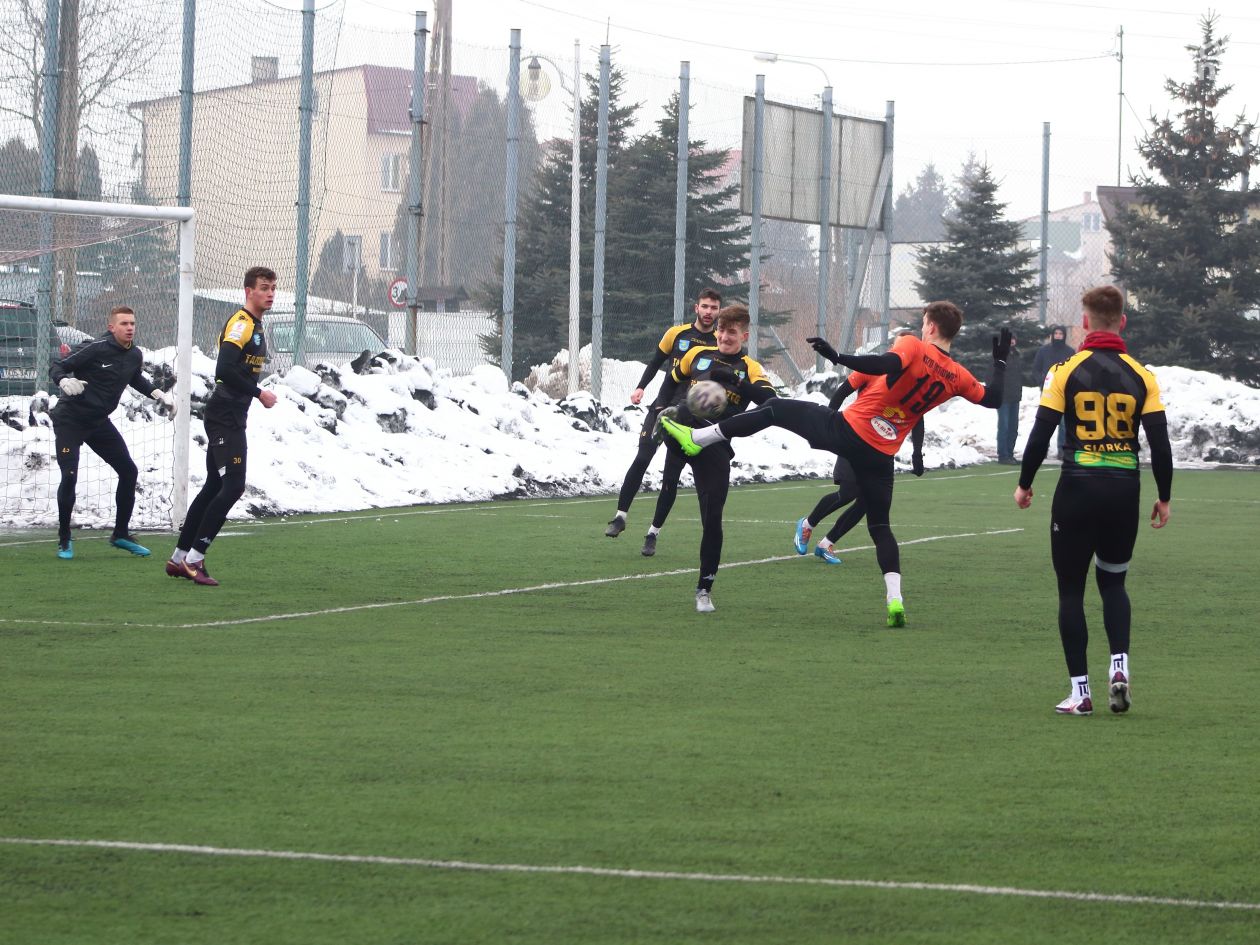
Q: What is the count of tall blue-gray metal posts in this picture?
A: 11